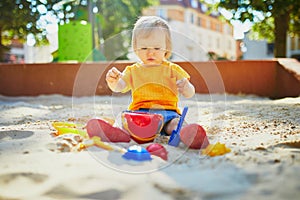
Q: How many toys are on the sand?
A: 7